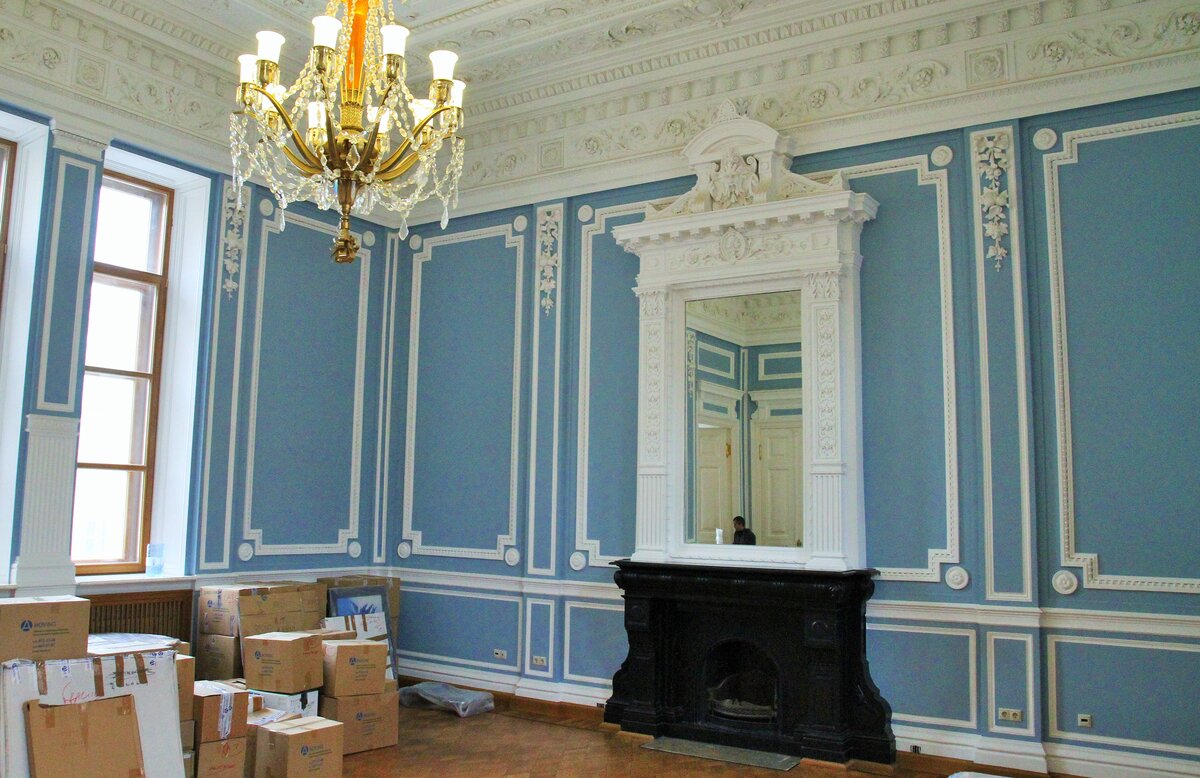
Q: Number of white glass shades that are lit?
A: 10